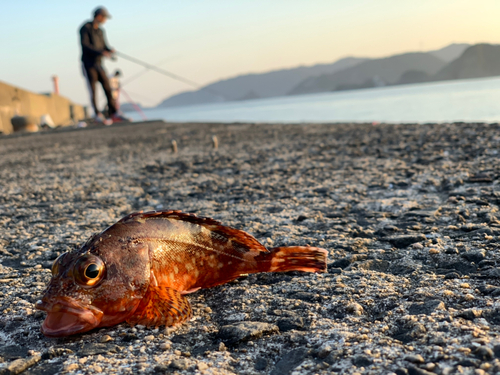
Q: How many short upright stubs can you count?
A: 2